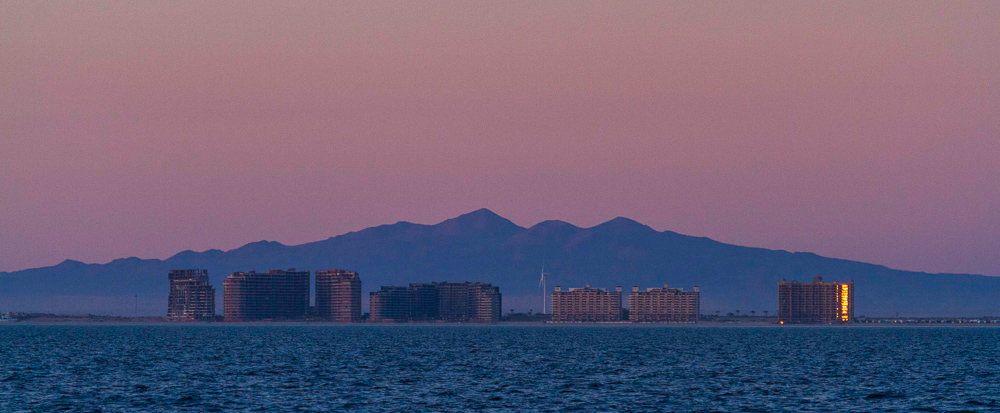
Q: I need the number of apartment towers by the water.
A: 7